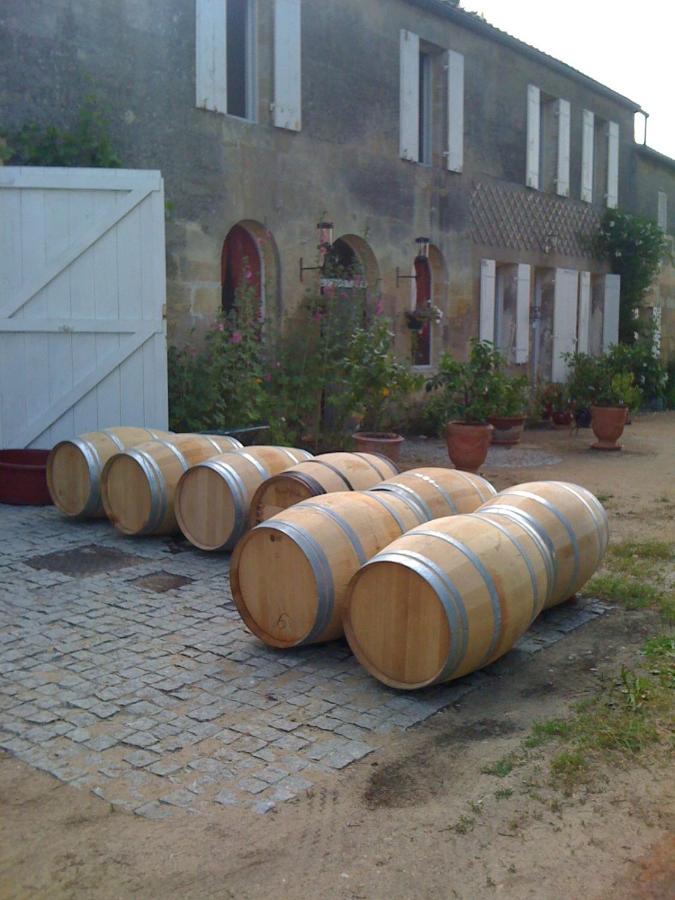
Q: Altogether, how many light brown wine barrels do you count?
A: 8